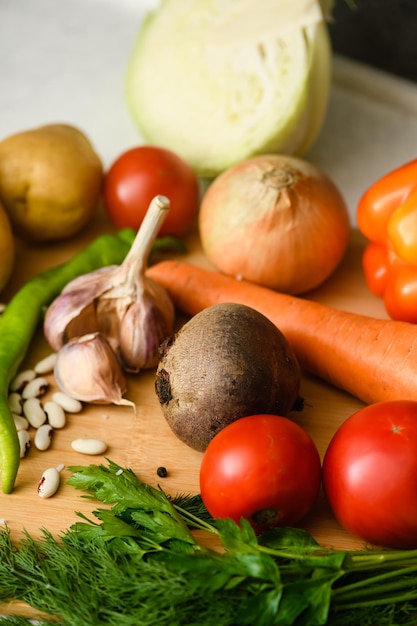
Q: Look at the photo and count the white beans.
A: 12